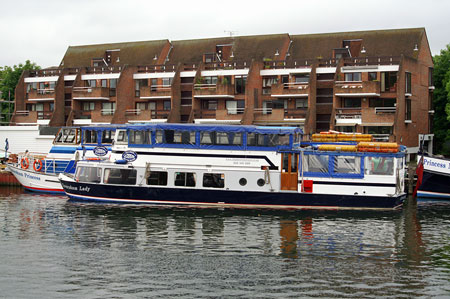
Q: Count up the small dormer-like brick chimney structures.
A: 3